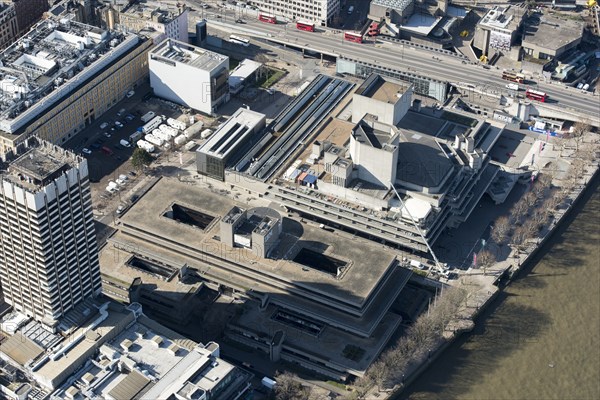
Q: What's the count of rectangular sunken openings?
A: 4